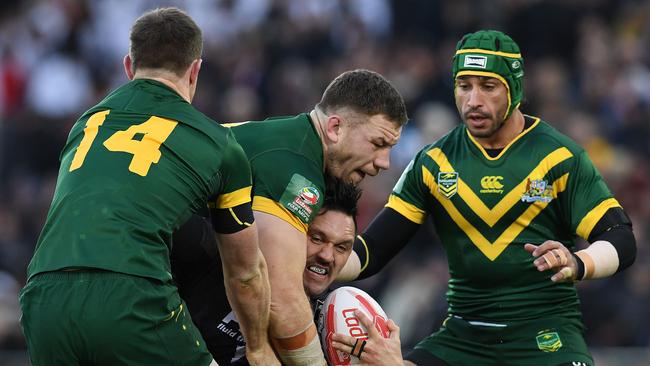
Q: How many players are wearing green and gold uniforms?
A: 3